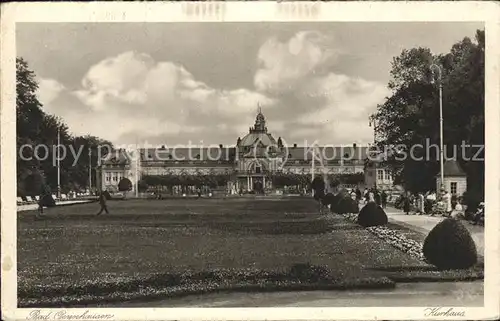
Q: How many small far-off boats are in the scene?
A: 0